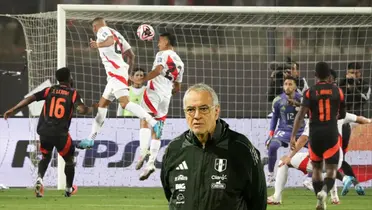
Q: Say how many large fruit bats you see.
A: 0